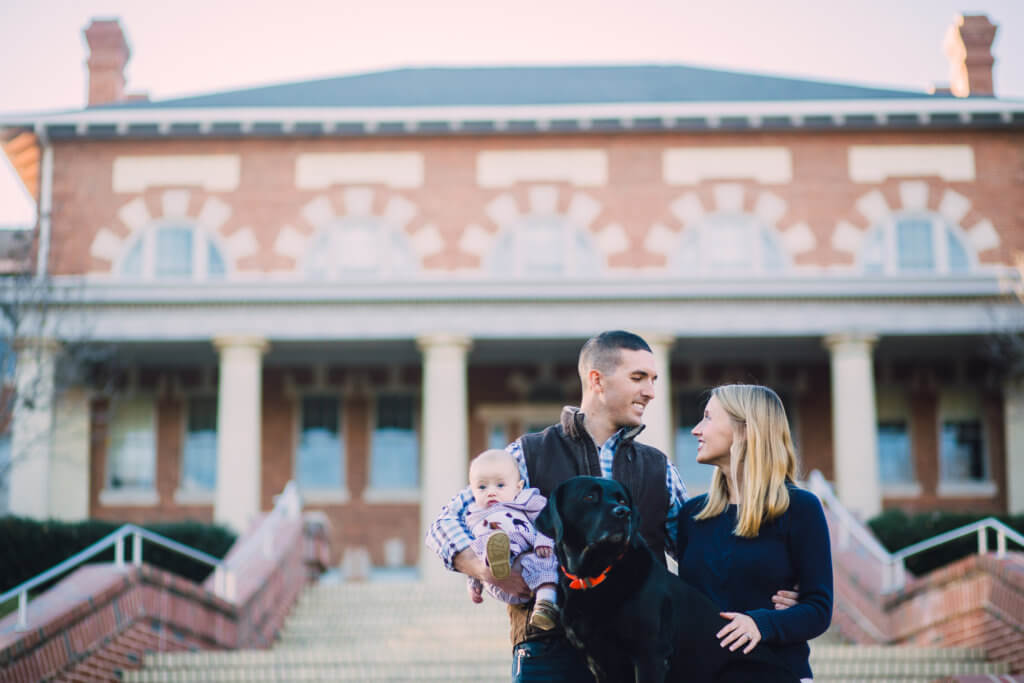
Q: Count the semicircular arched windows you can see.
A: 5